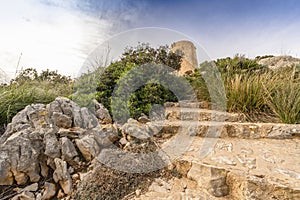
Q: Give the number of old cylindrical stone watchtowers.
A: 1